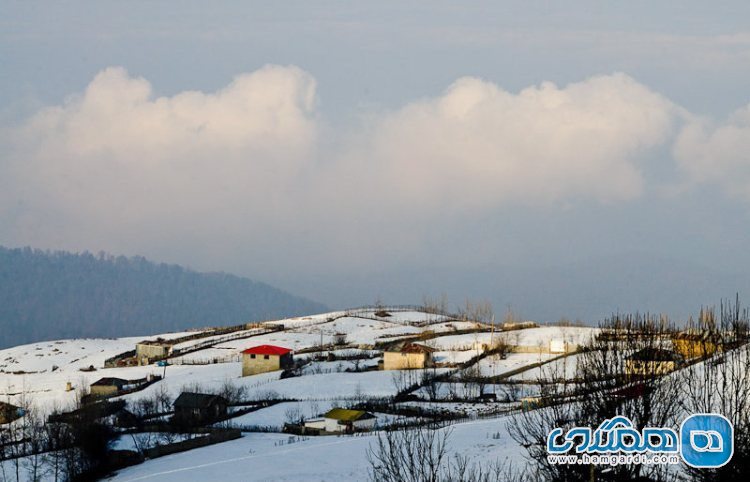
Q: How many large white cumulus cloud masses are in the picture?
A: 2